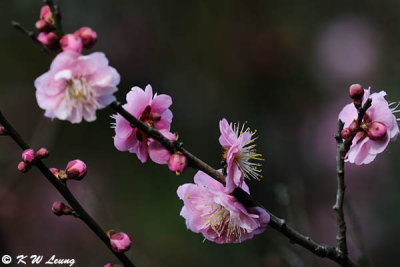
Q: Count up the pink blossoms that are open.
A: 5